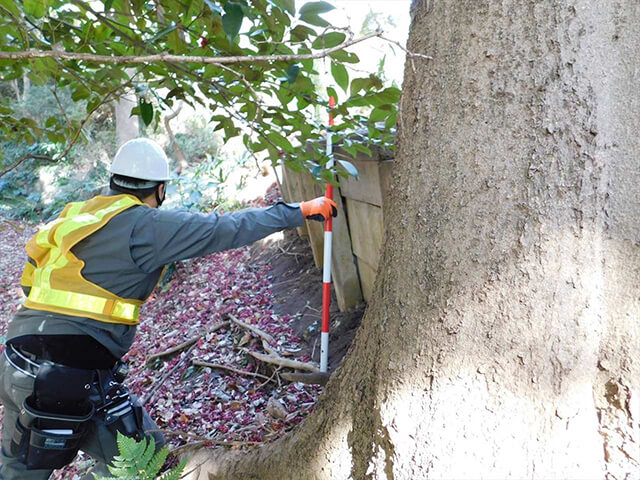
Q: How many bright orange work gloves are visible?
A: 1